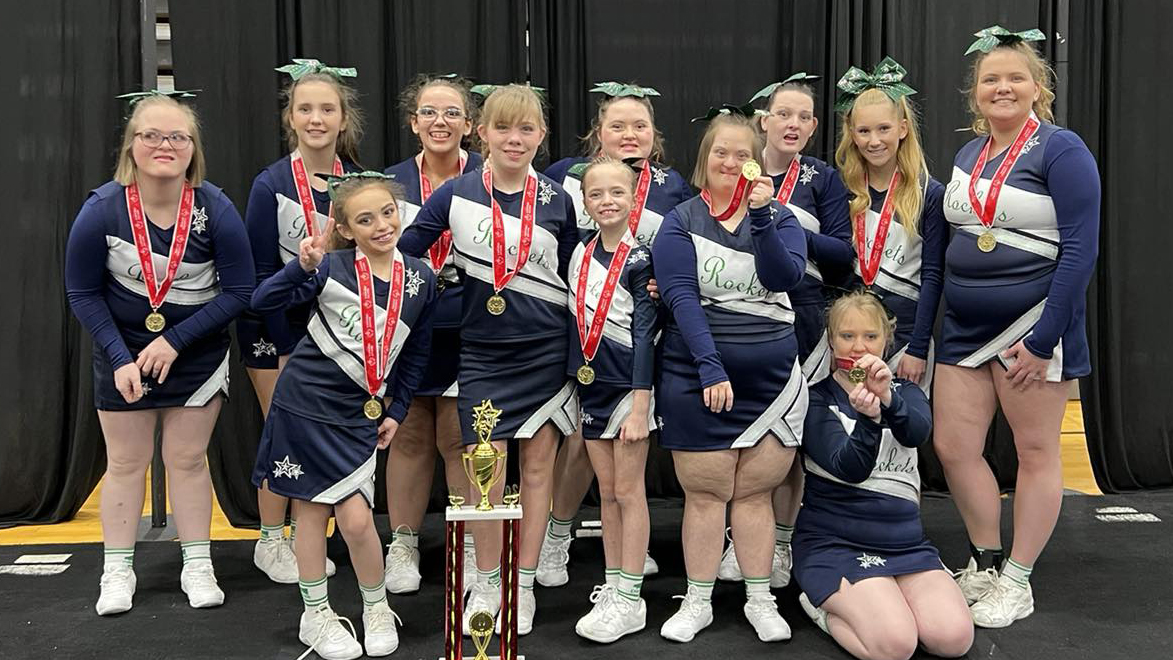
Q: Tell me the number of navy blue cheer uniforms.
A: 12